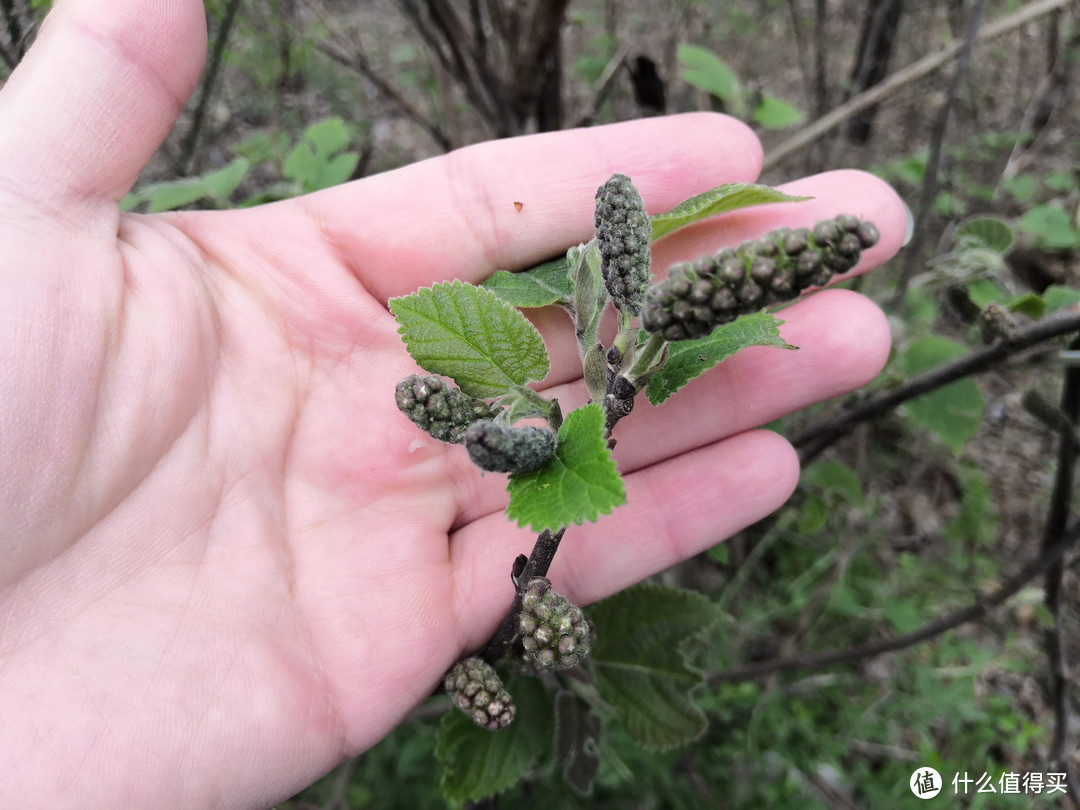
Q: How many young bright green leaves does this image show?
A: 5